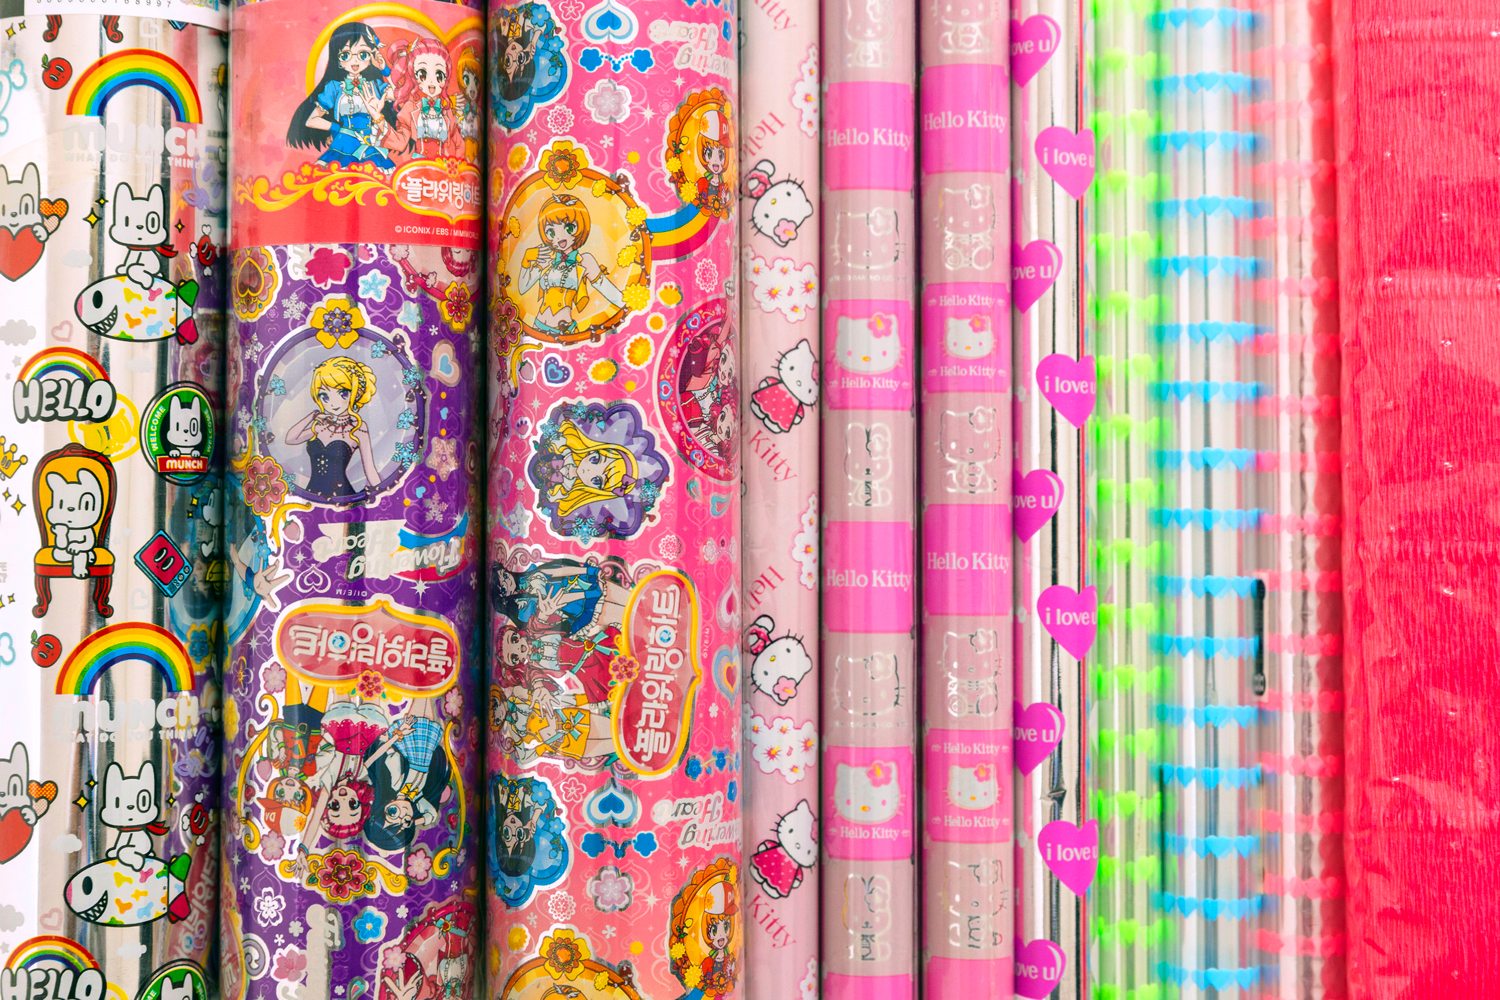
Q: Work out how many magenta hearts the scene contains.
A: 9